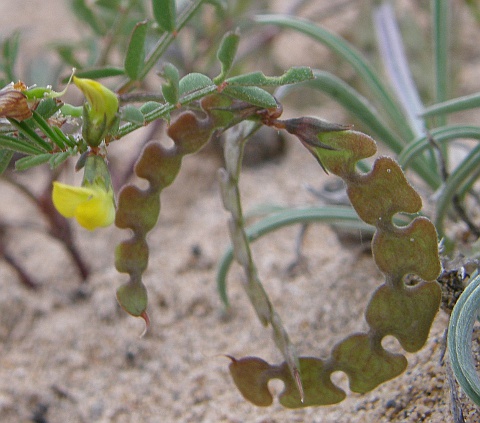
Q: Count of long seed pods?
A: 3